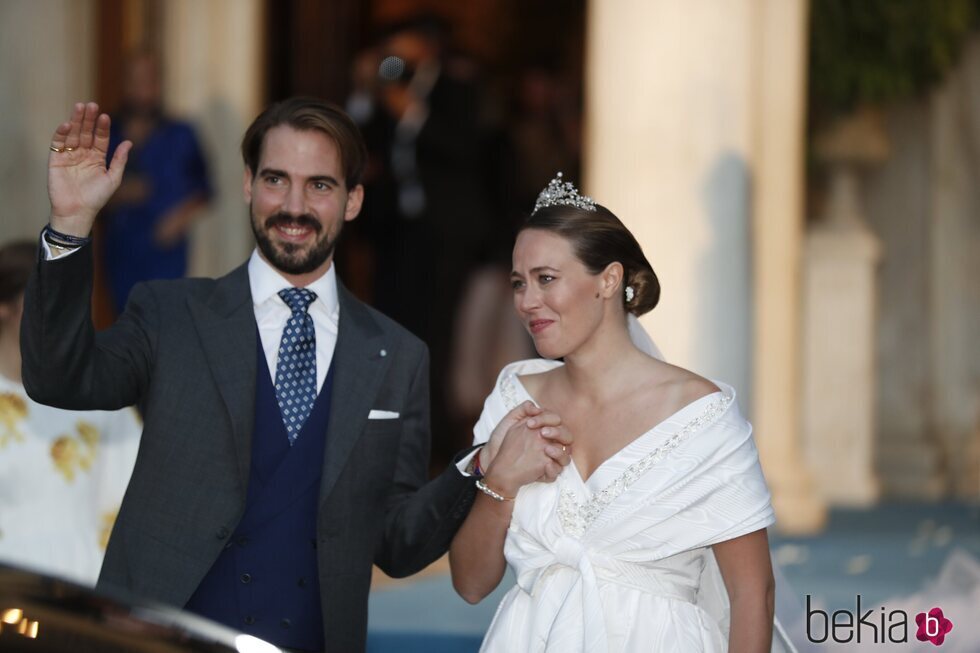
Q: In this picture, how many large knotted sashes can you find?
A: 1